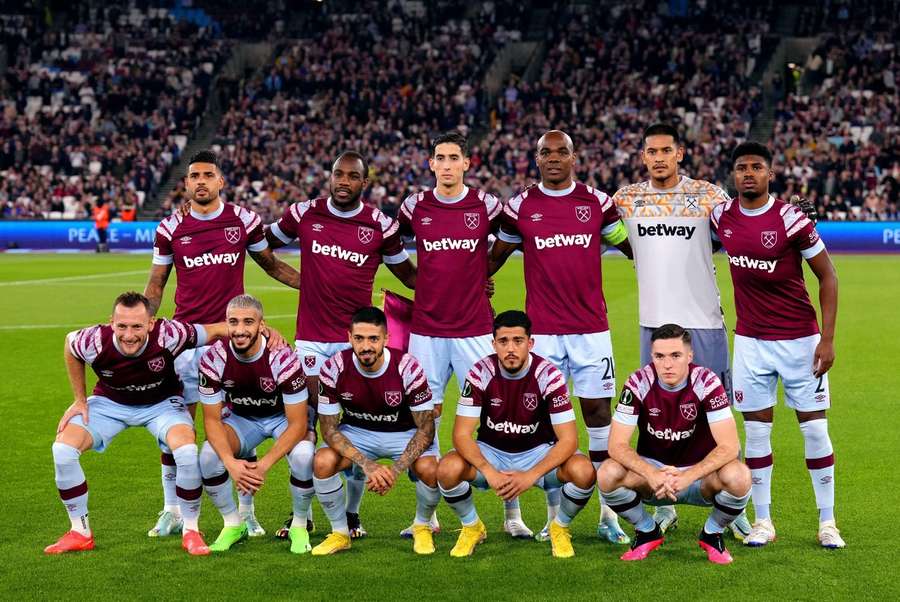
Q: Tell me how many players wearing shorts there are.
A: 11